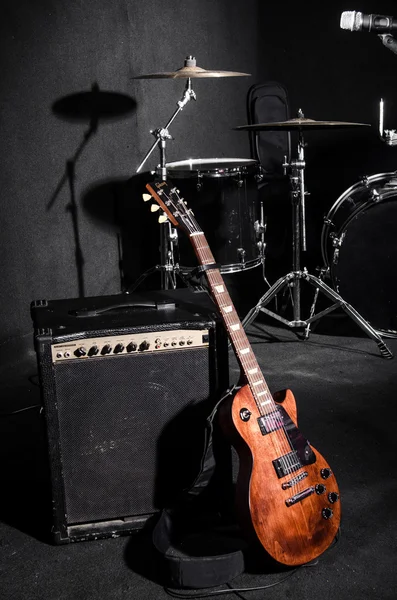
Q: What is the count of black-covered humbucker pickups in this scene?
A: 2